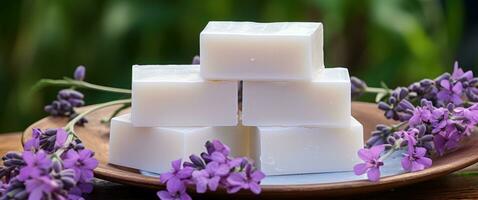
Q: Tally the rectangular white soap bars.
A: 5